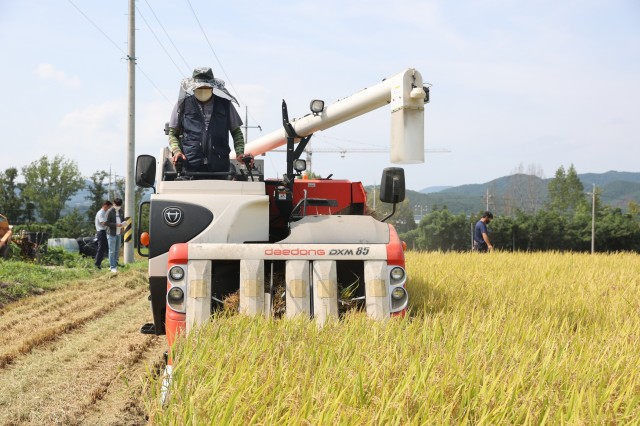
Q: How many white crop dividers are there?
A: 5